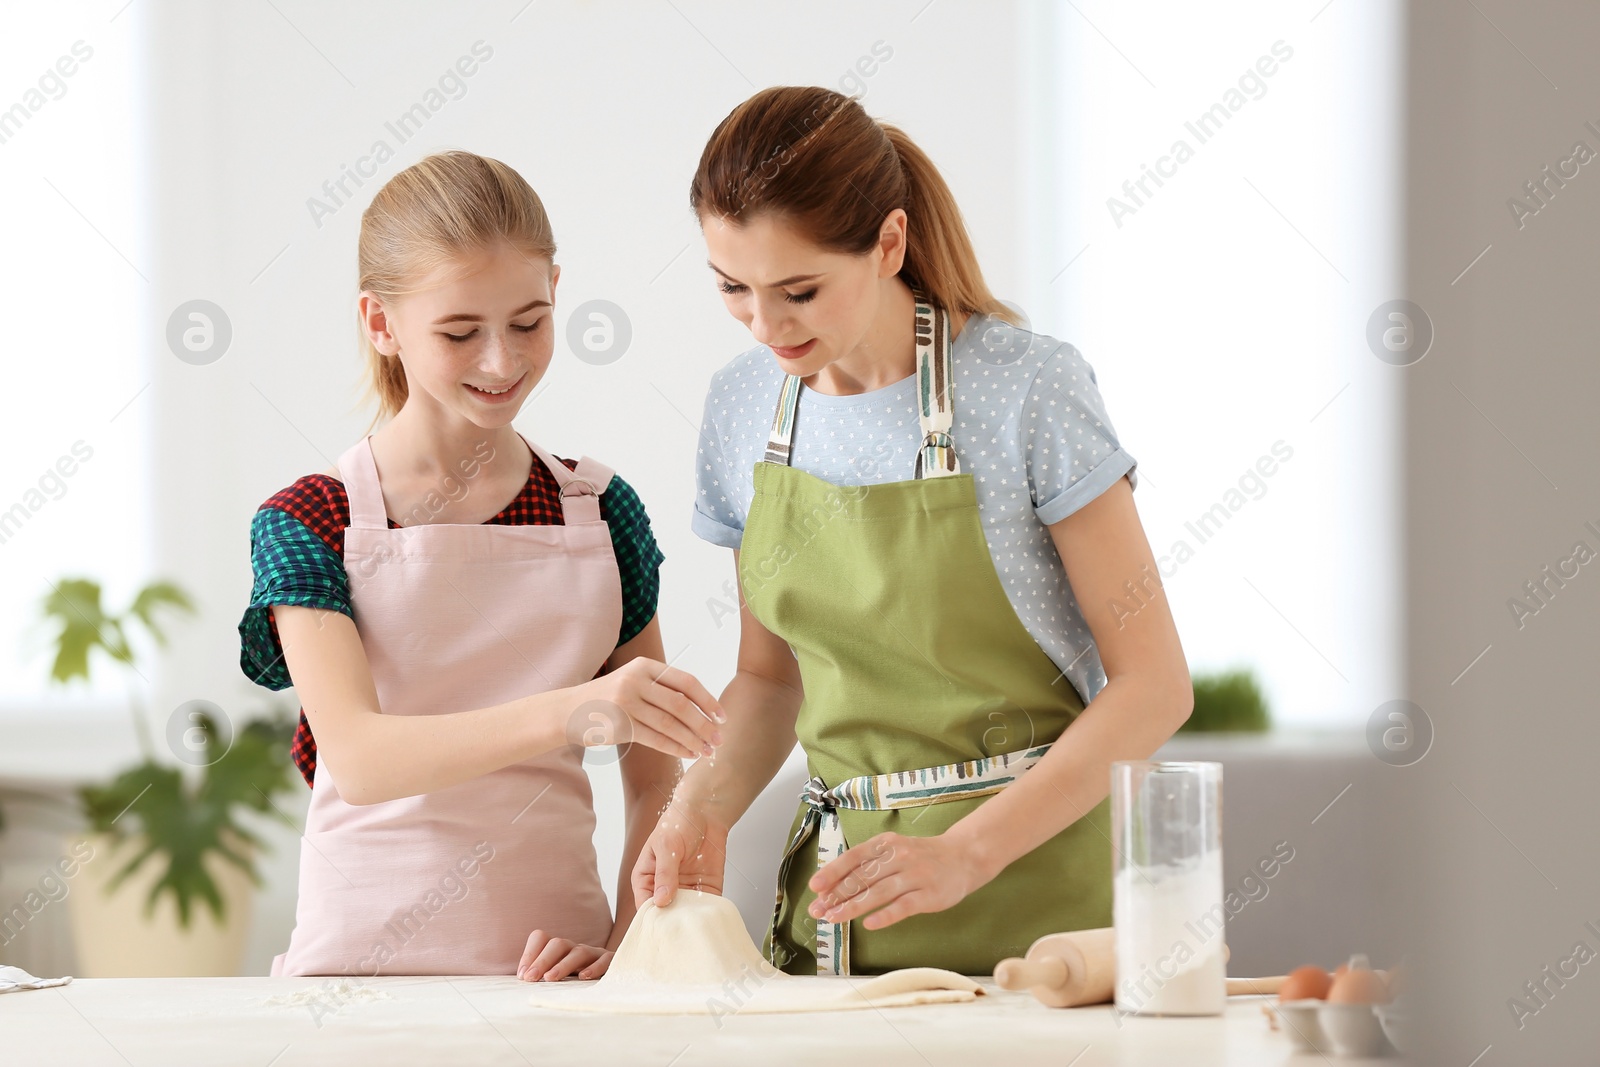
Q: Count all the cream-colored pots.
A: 1